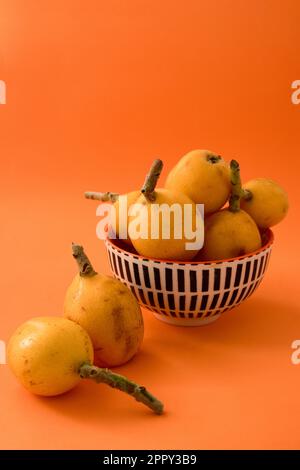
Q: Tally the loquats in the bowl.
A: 5